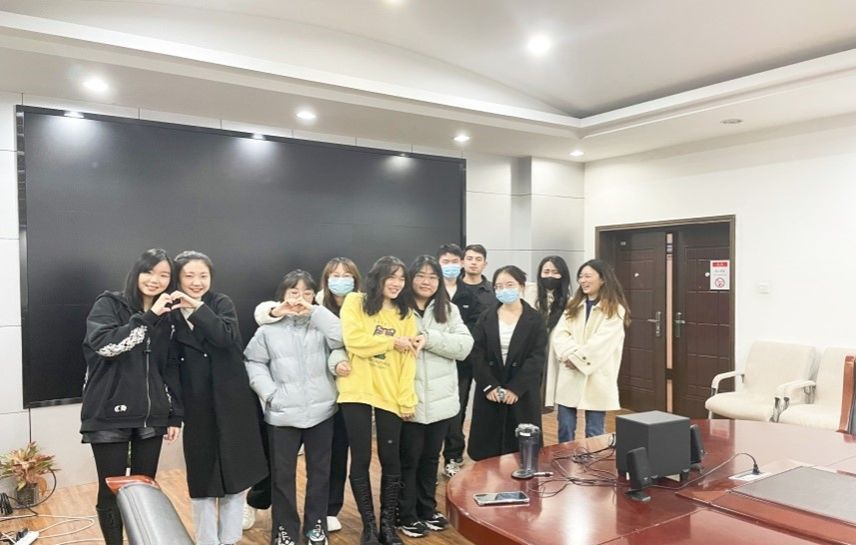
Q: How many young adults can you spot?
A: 11